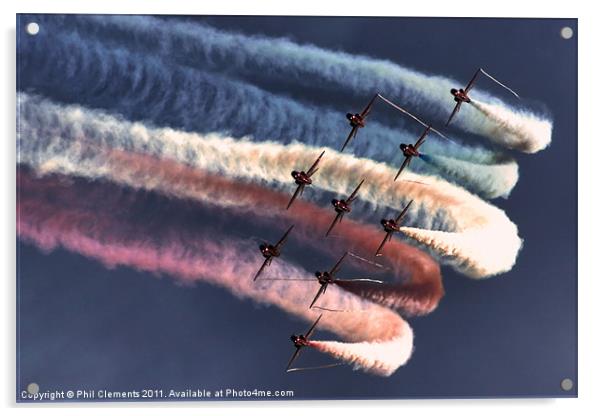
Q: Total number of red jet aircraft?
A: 9